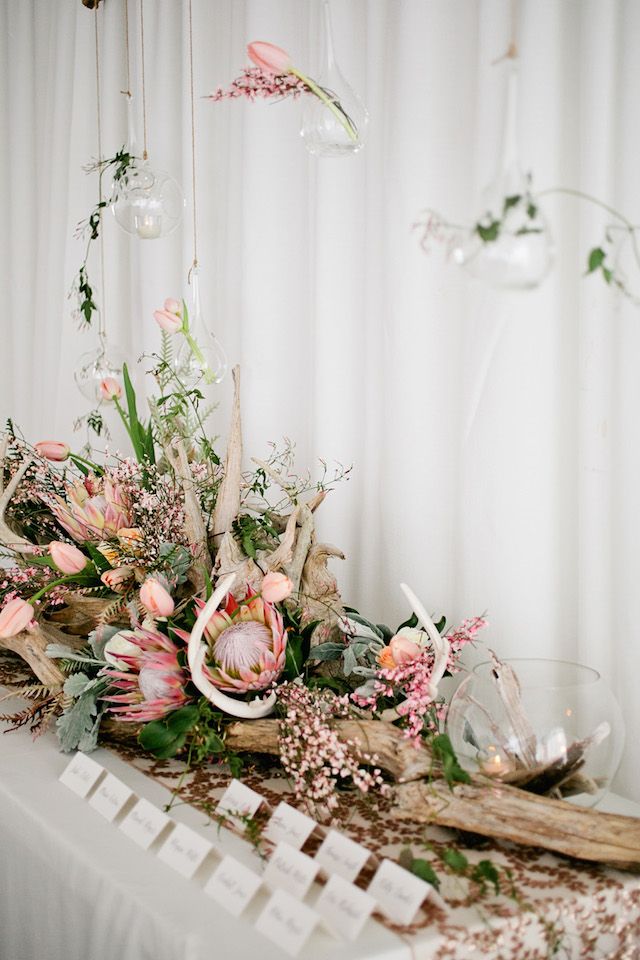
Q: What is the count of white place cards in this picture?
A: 12